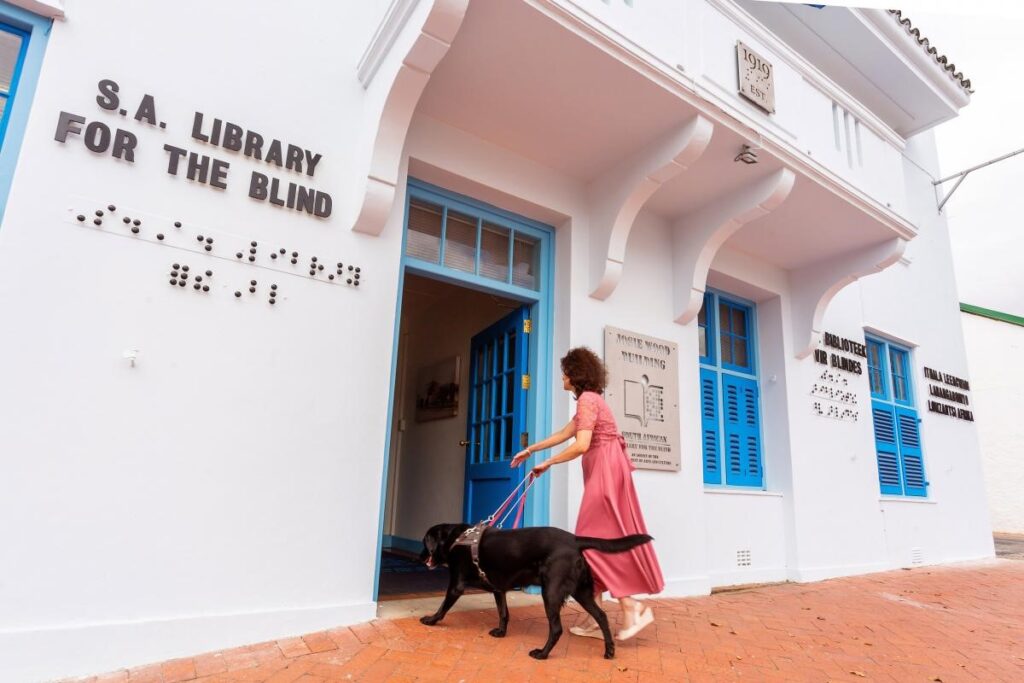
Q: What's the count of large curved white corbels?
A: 4